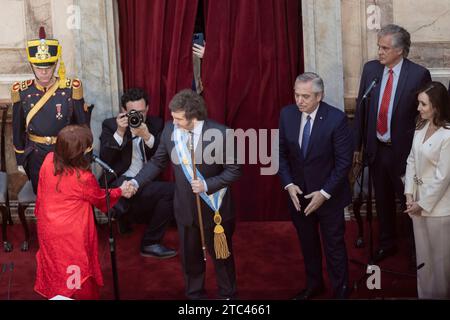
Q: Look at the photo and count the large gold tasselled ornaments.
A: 1